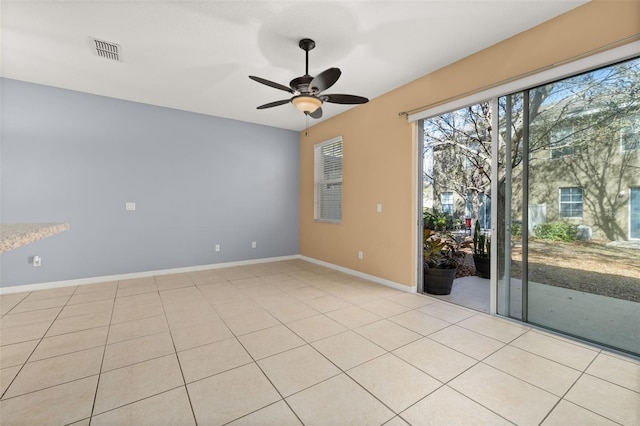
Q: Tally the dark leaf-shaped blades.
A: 5